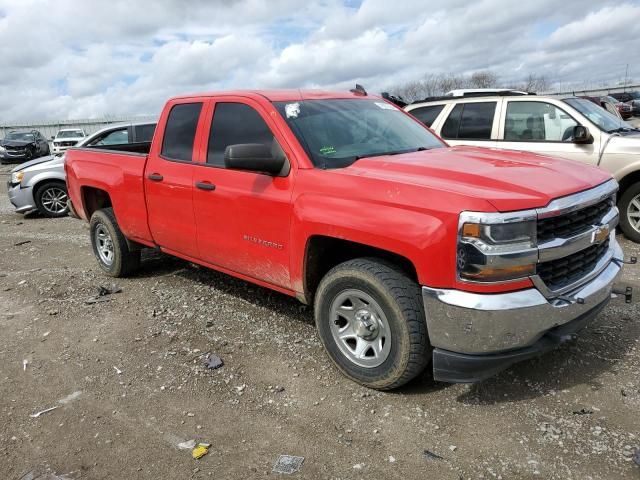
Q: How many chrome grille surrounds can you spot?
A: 1